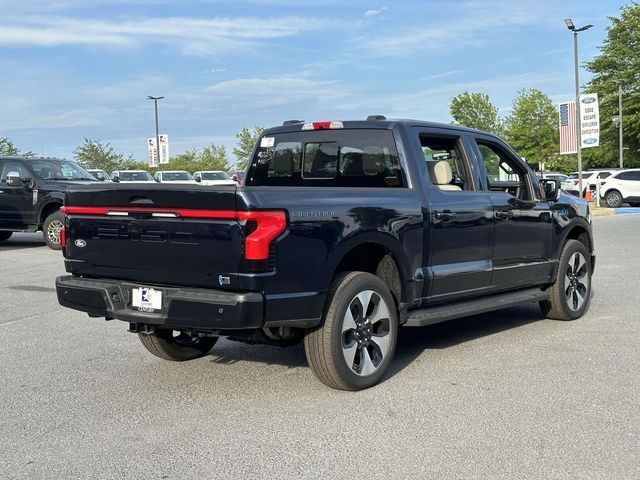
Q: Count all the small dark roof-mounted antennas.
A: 2